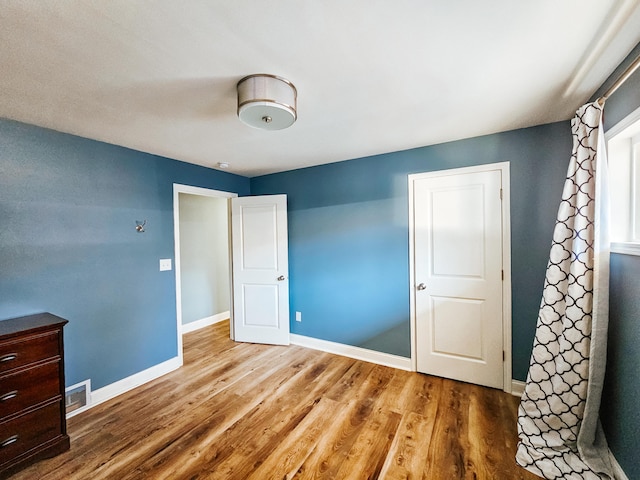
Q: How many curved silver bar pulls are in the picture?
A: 3